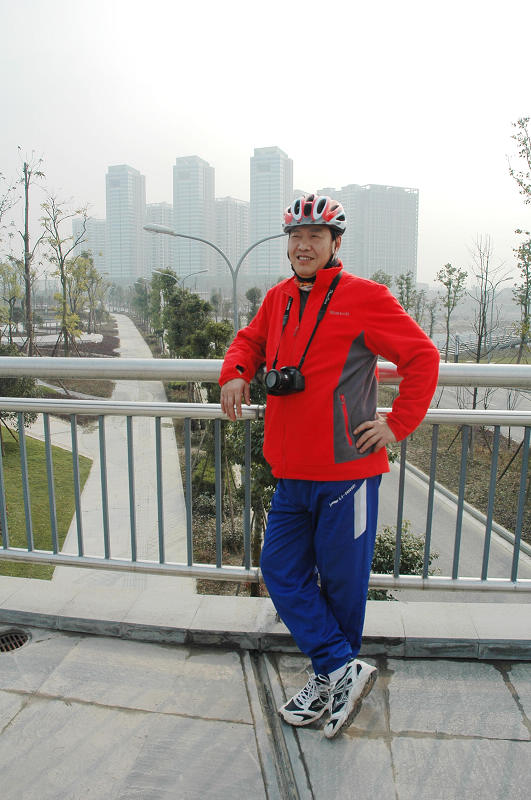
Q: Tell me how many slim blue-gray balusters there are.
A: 15